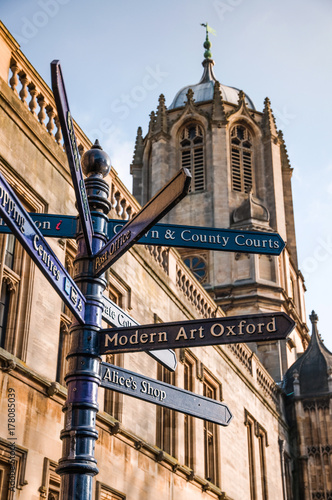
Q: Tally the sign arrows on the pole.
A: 8